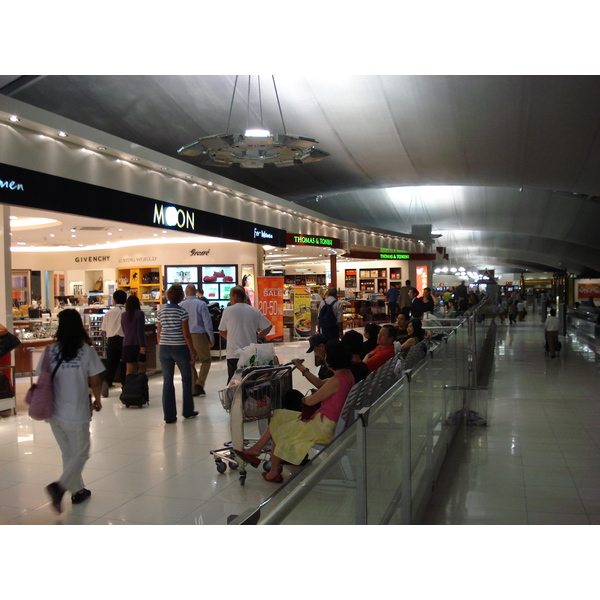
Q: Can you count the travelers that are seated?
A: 7